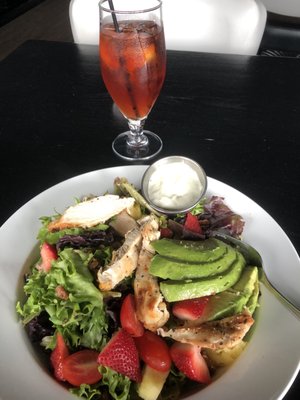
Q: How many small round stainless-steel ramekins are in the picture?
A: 1